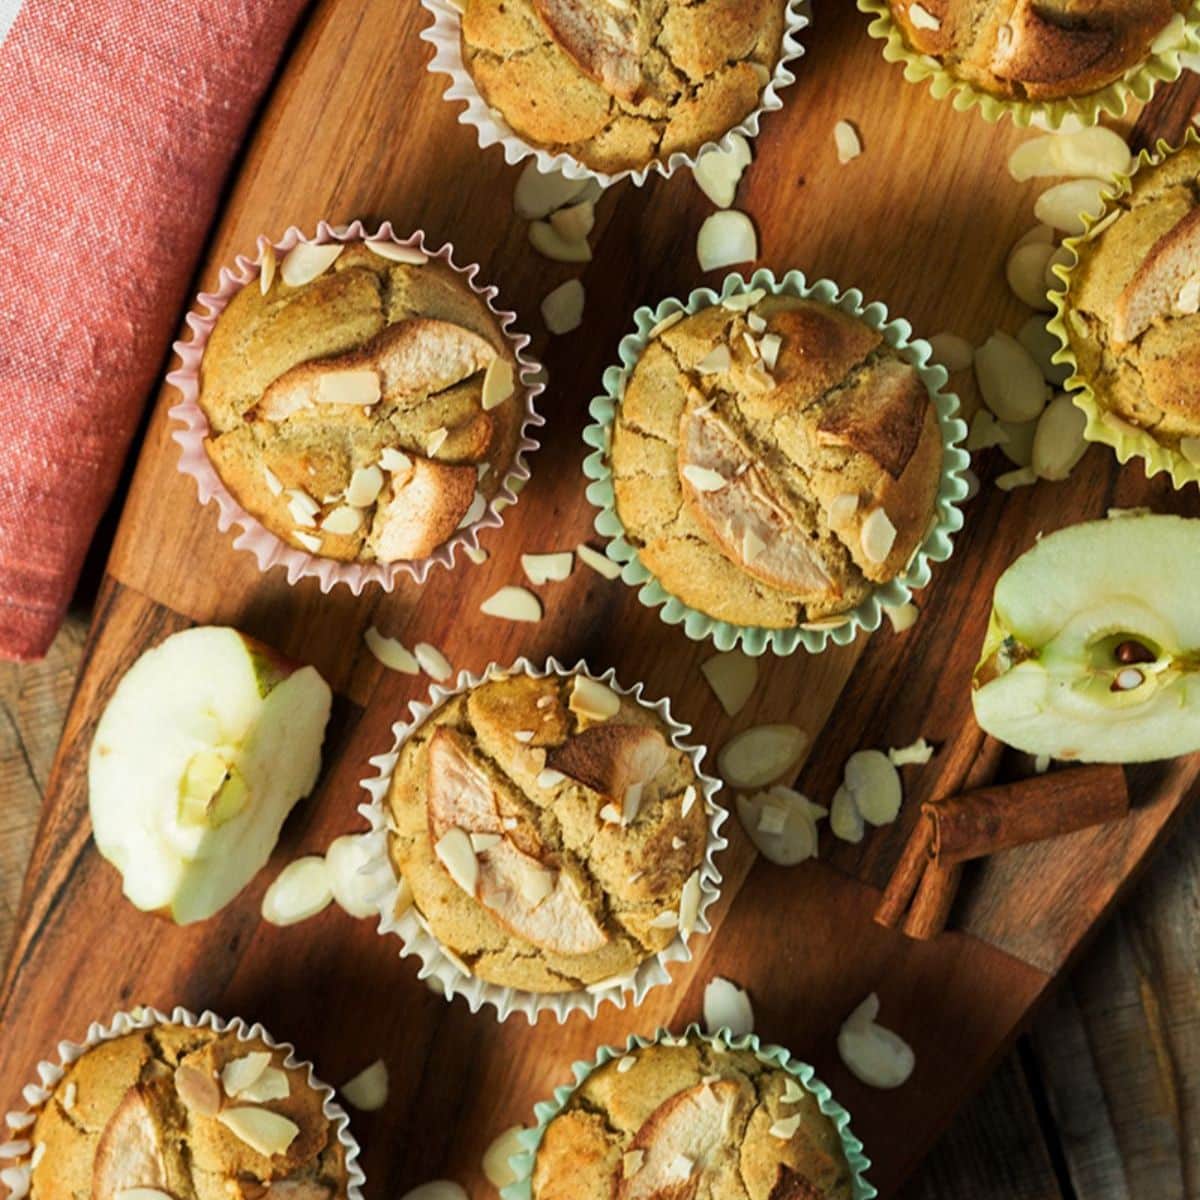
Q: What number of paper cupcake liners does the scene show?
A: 8